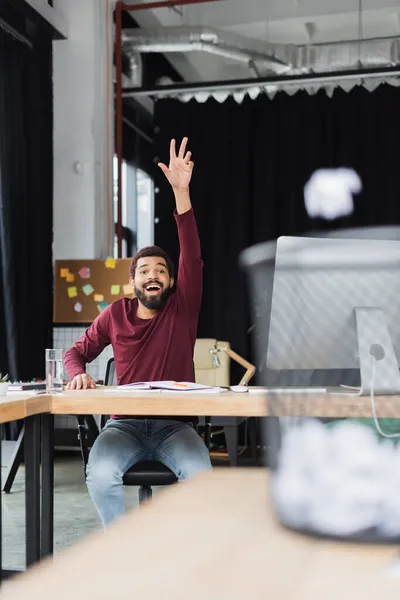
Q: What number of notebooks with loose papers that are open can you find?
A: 1